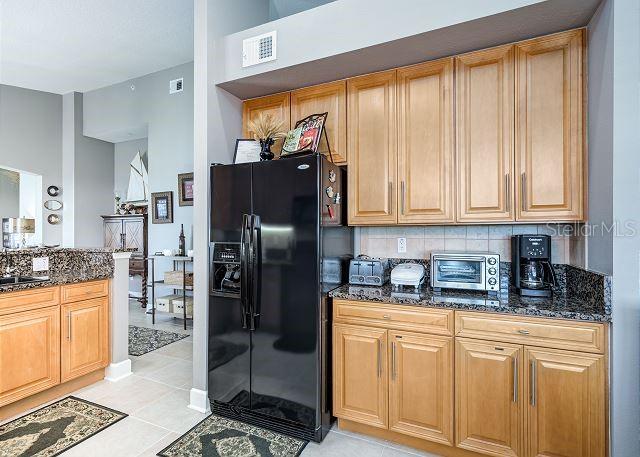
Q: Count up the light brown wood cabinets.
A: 12